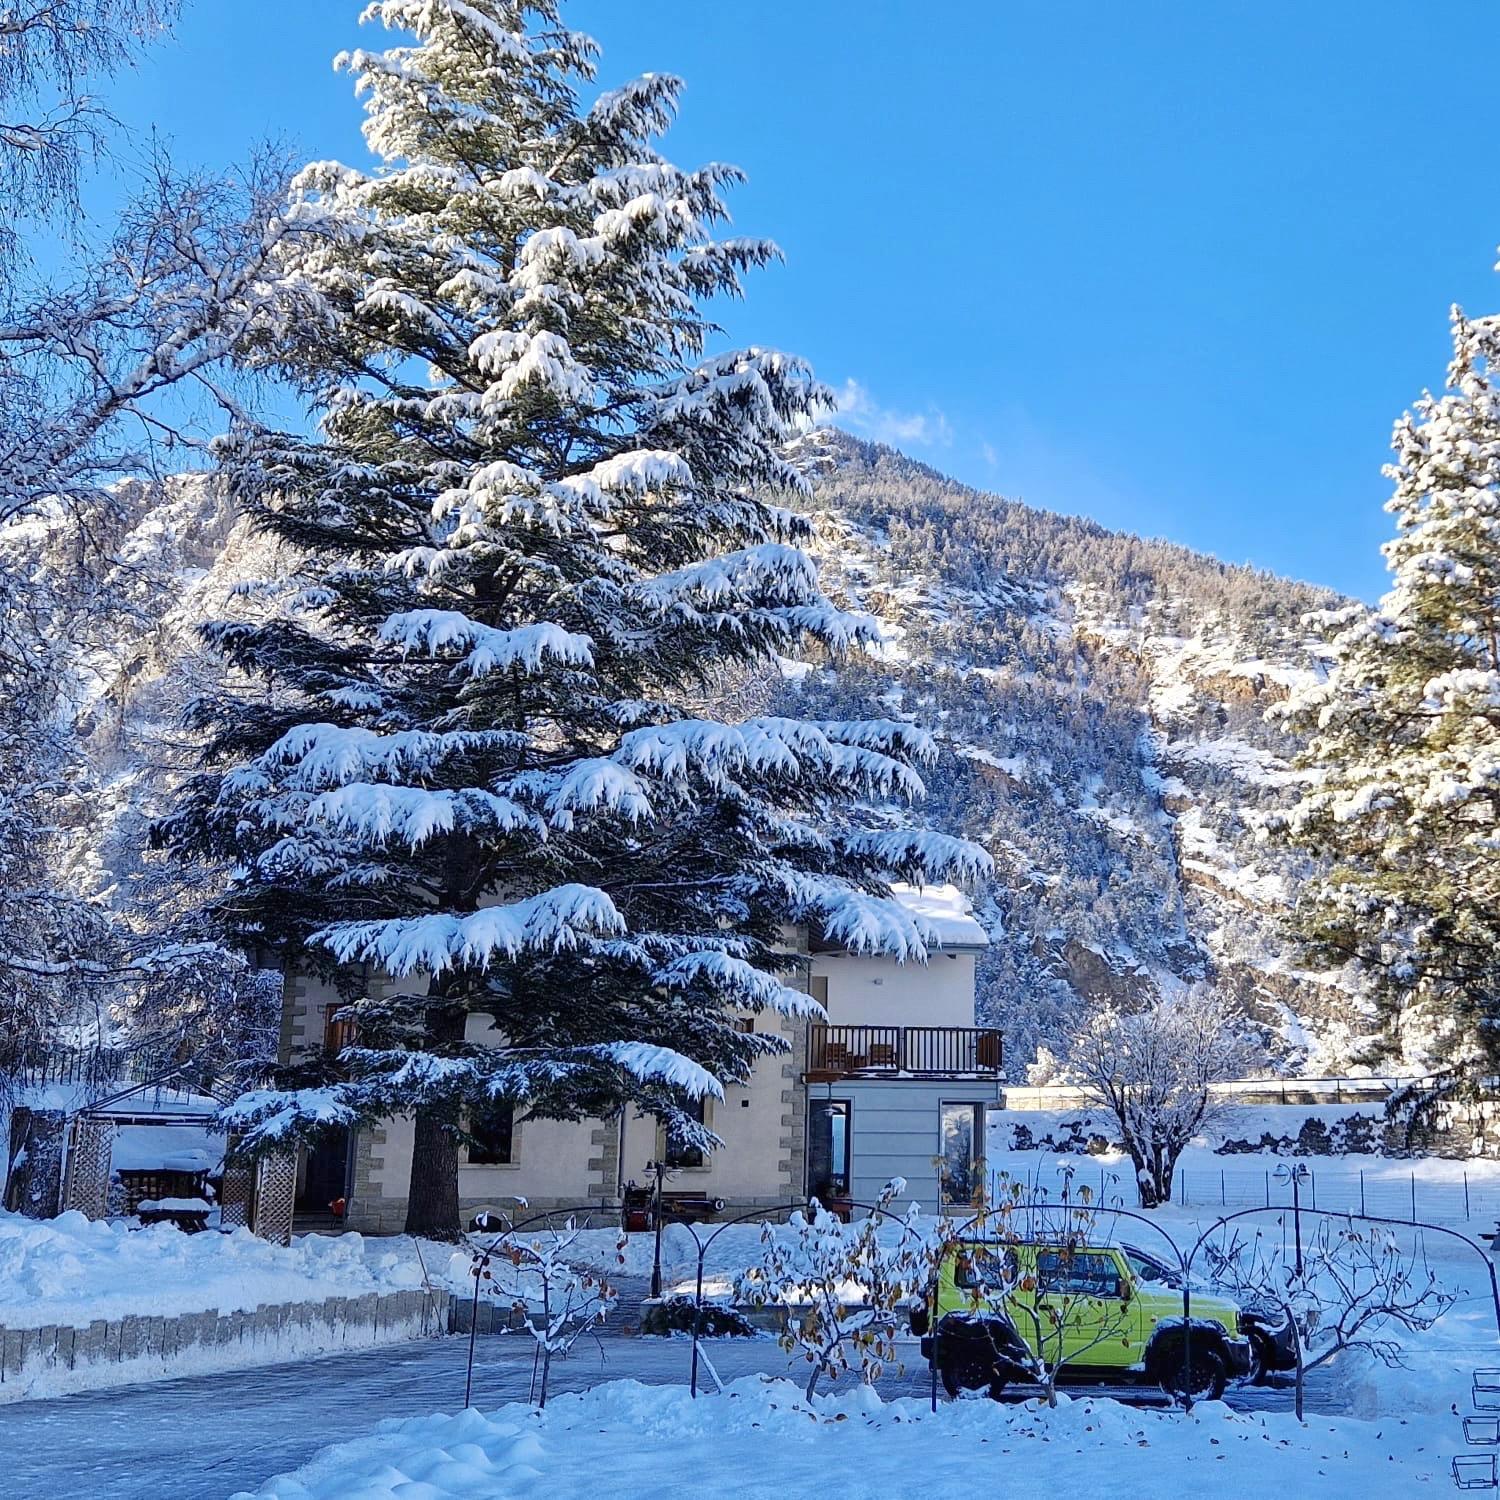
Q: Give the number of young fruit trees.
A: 4